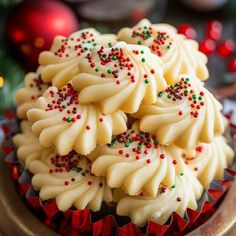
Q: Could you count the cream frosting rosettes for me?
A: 11